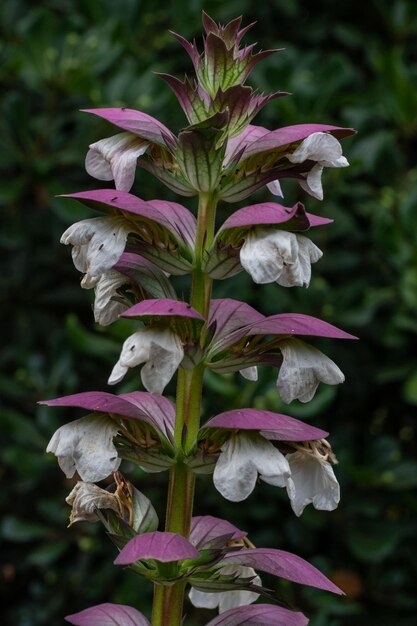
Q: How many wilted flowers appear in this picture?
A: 1